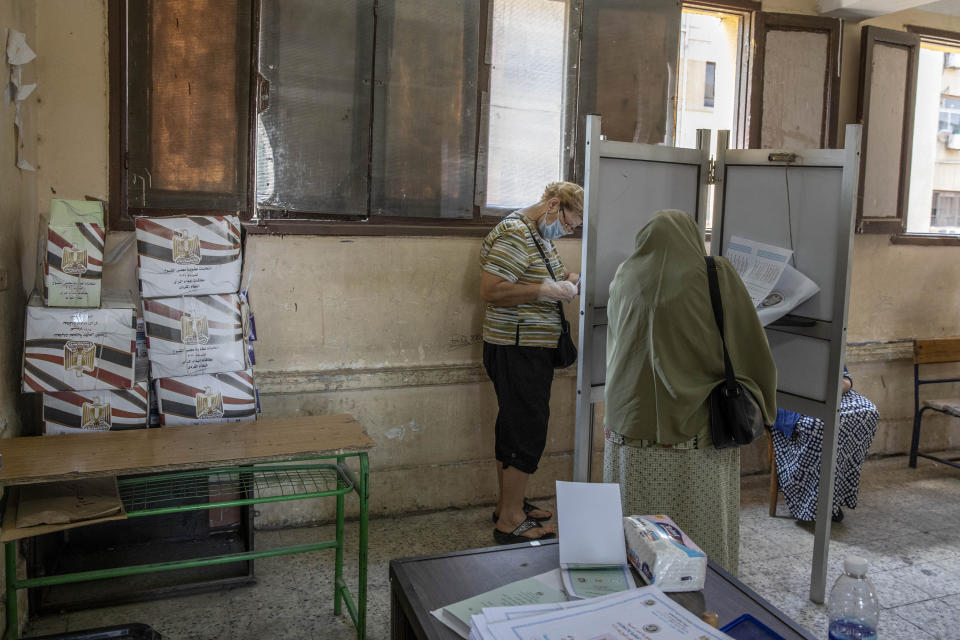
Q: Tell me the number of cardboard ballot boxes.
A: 6